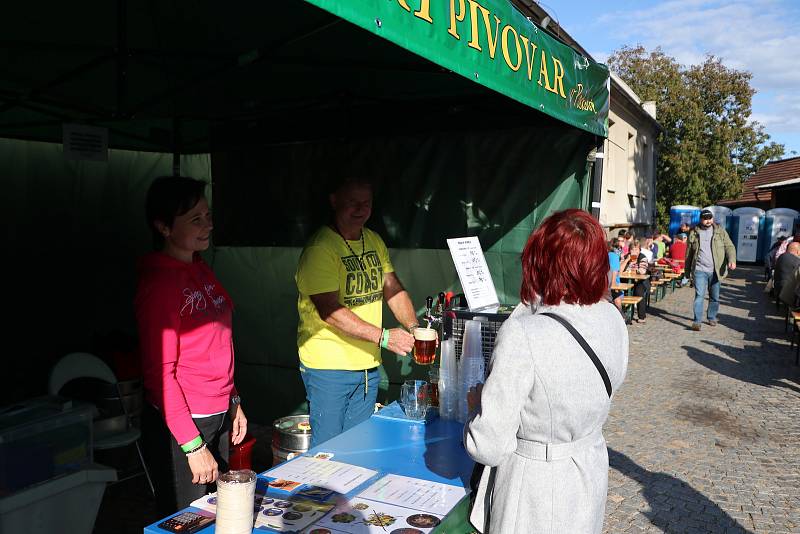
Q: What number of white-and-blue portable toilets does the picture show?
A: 4